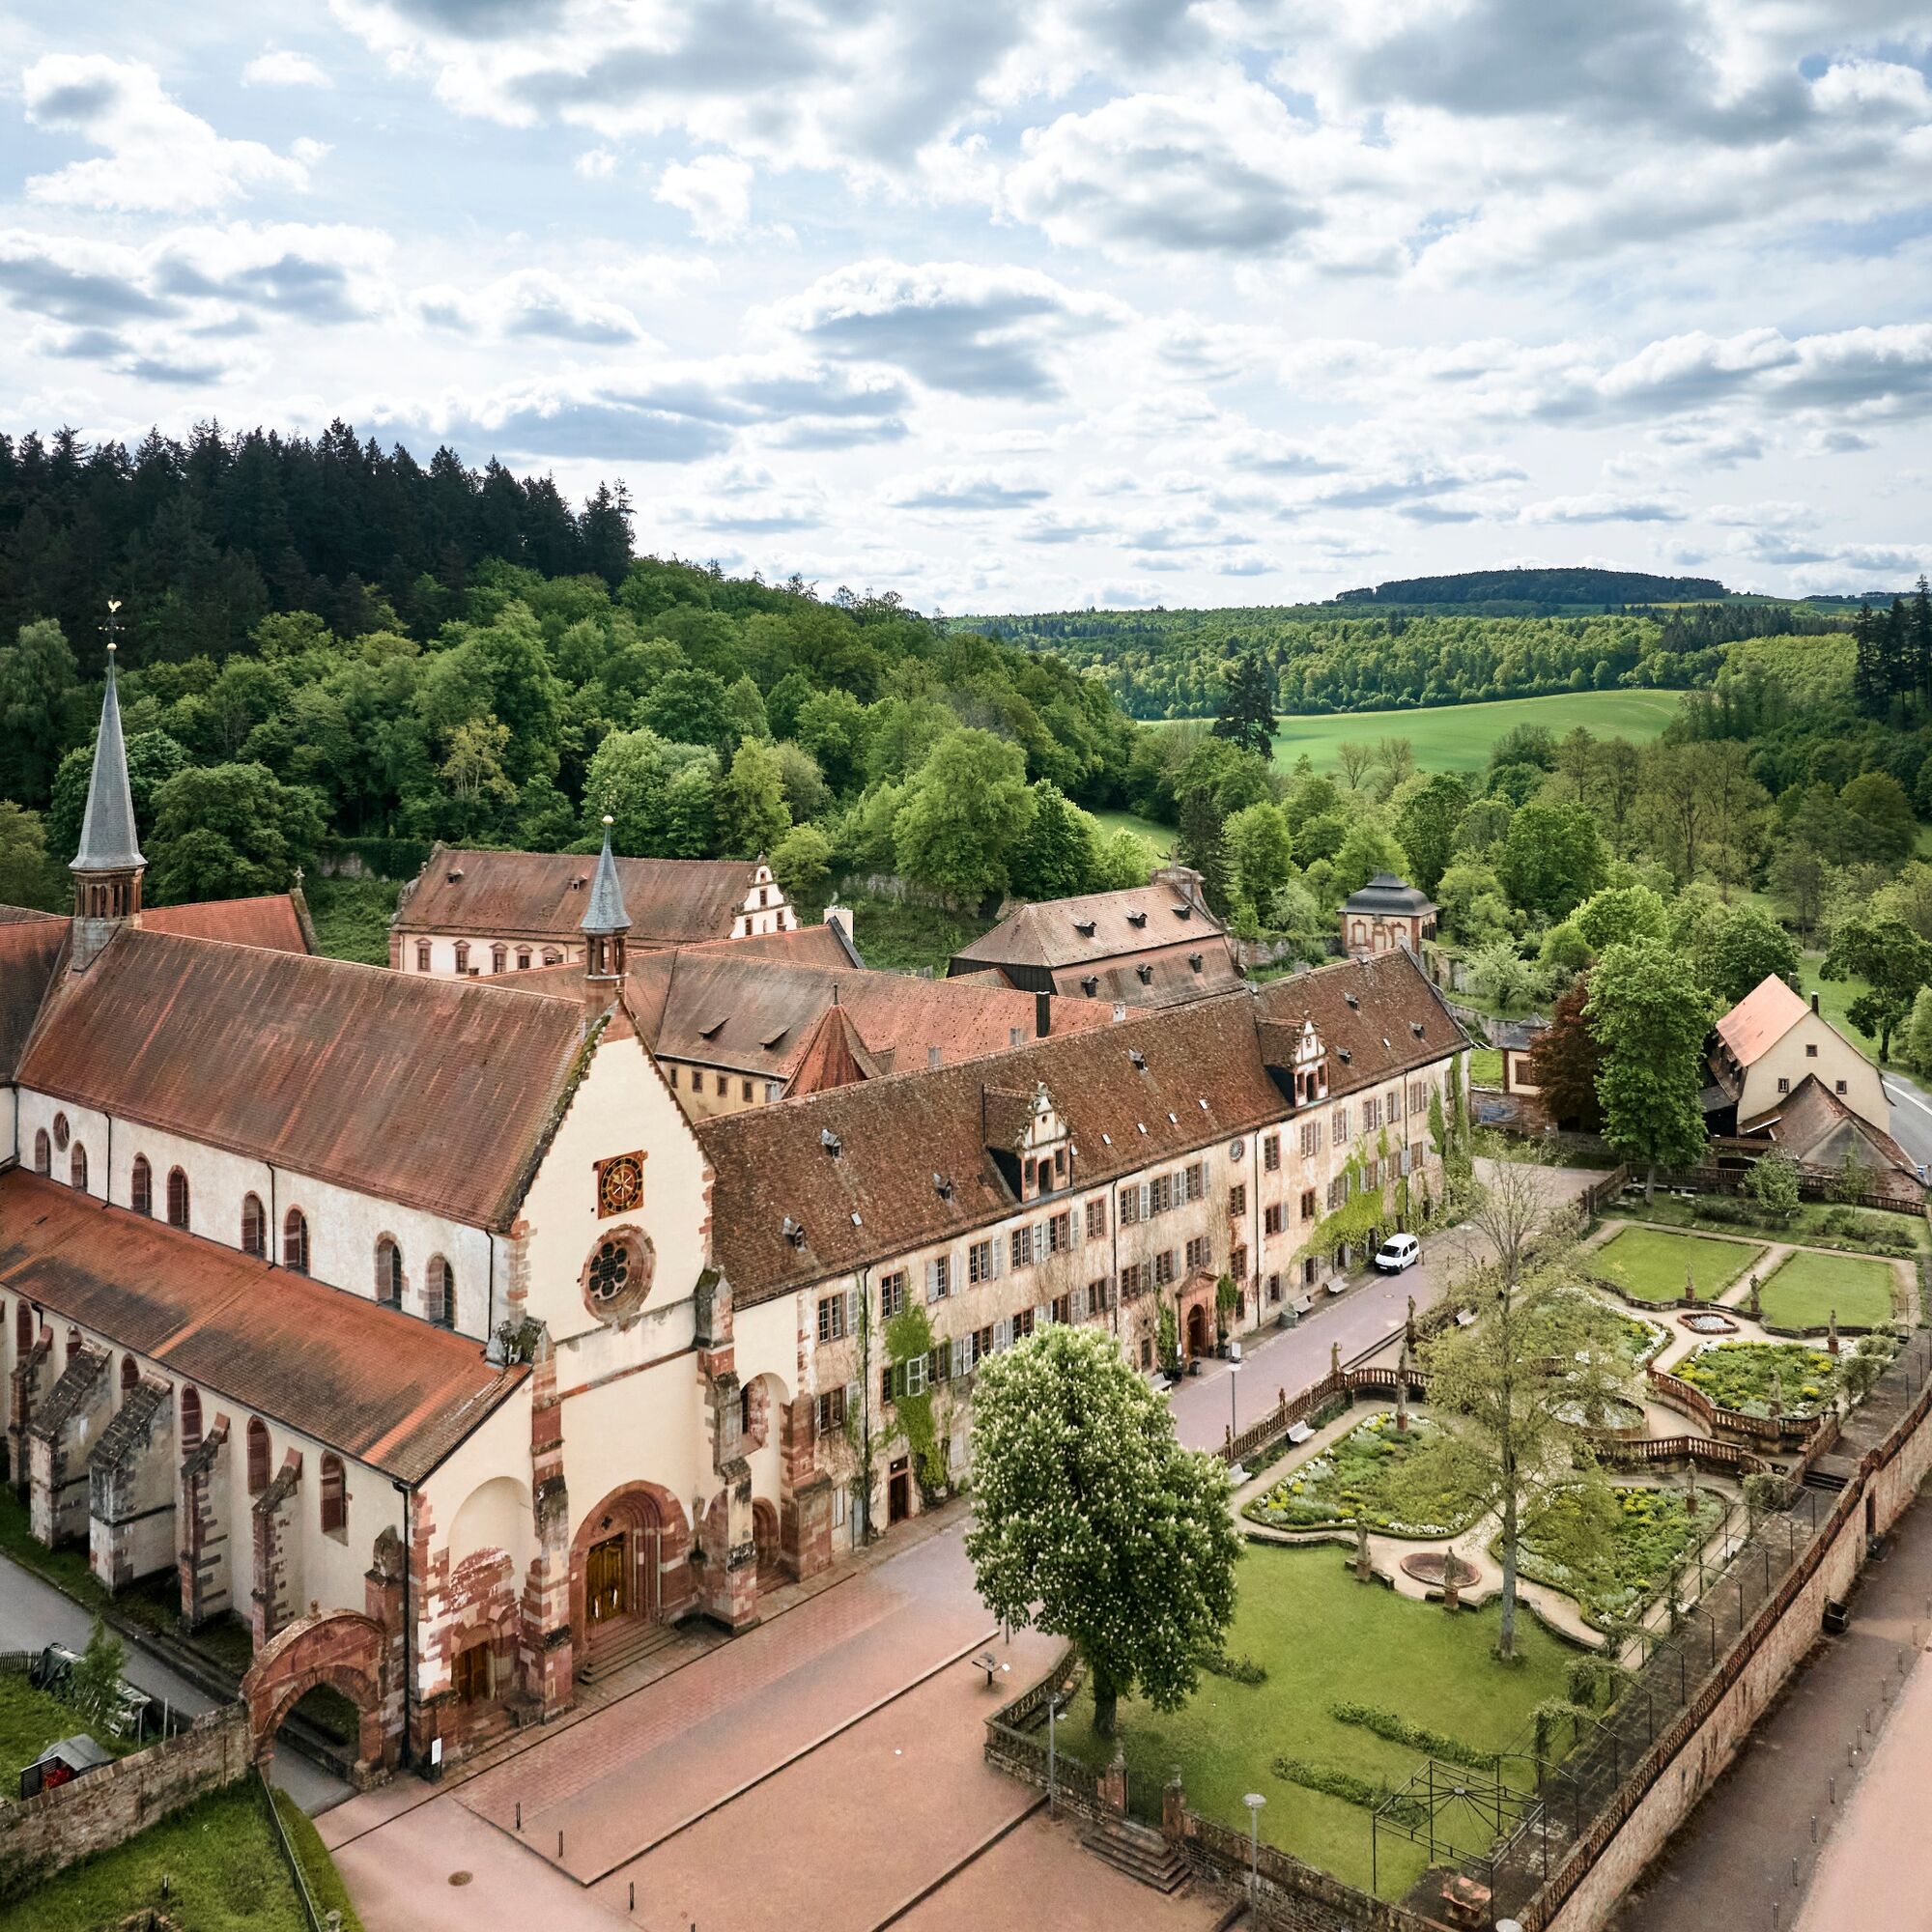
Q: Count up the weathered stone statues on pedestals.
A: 11